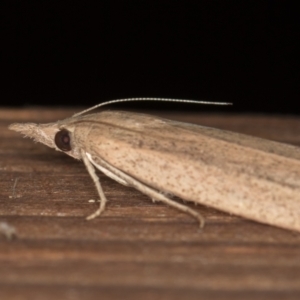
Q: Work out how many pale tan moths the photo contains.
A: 1